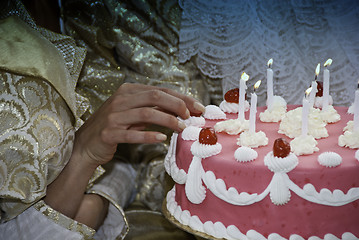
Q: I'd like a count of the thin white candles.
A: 7